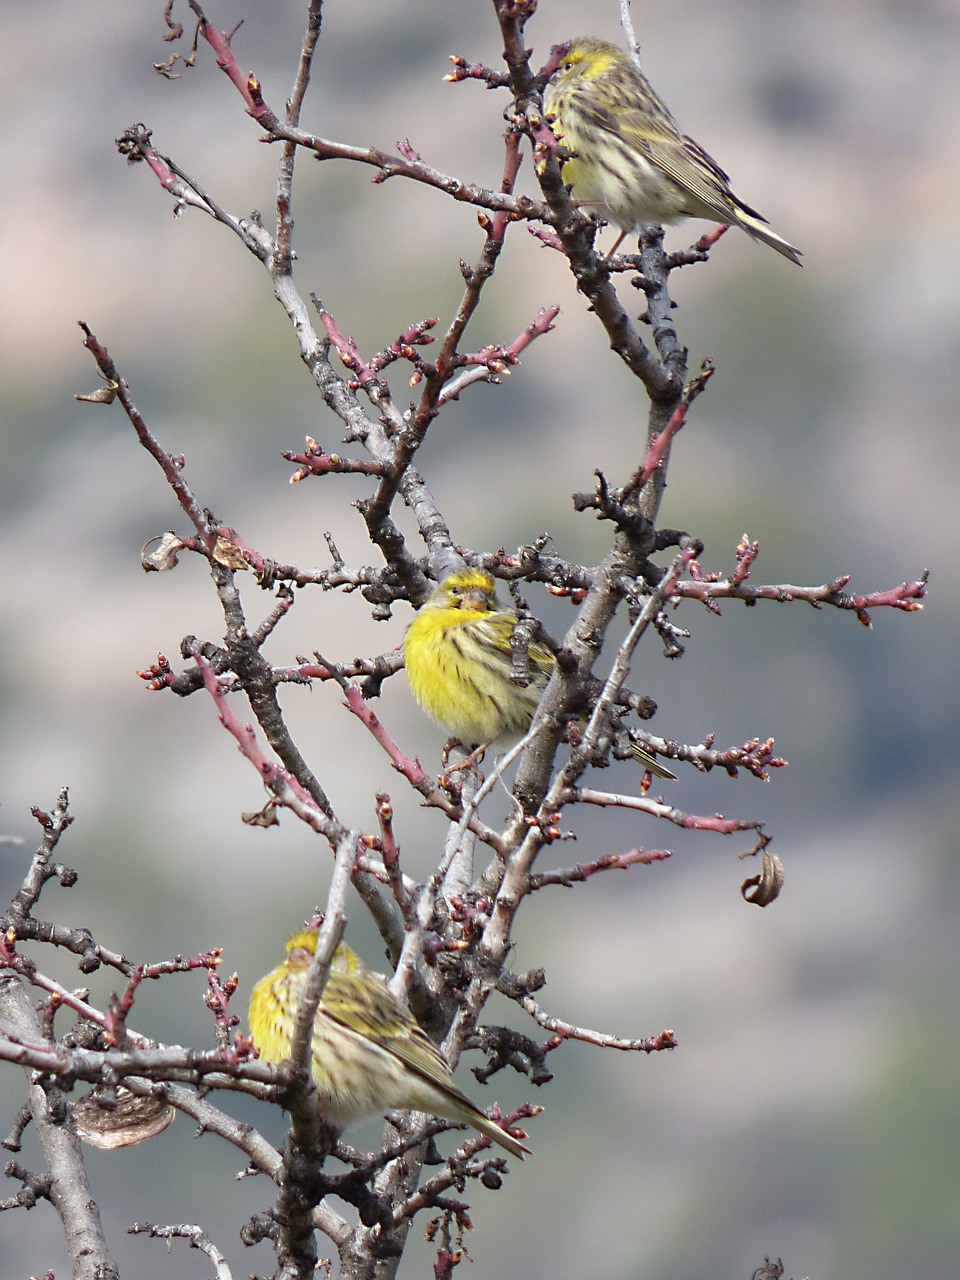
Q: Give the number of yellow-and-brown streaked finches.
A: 3